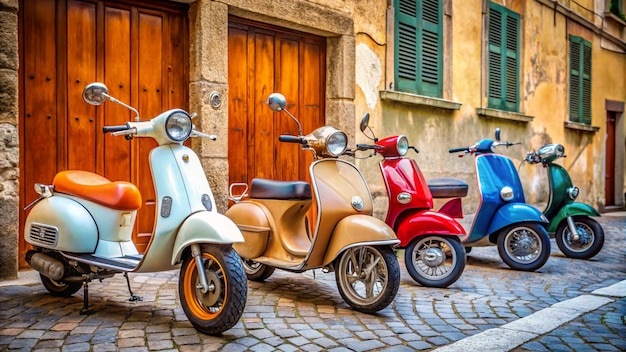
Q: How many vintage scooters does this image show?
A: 5